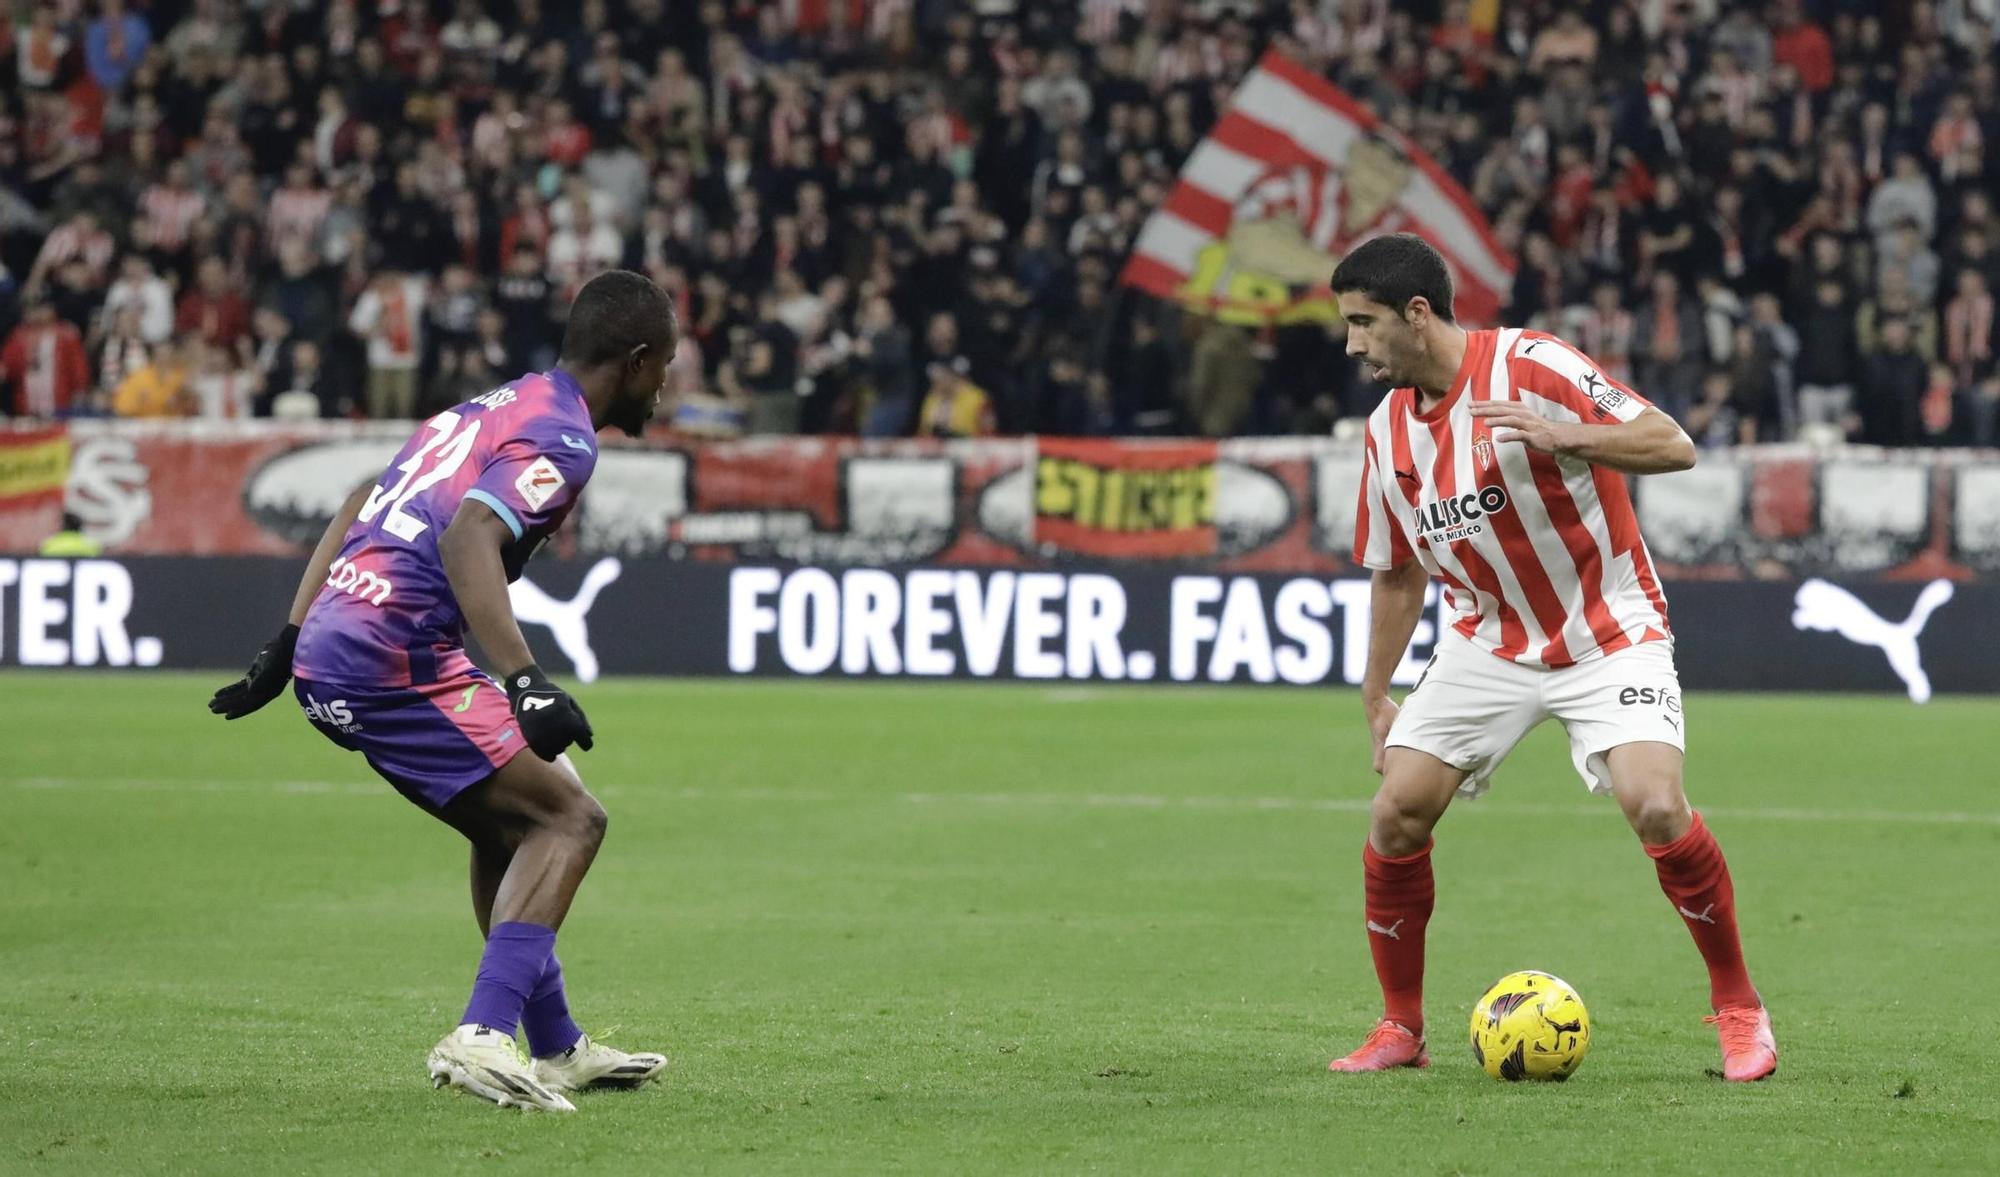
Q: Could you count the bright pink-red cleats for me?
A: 2